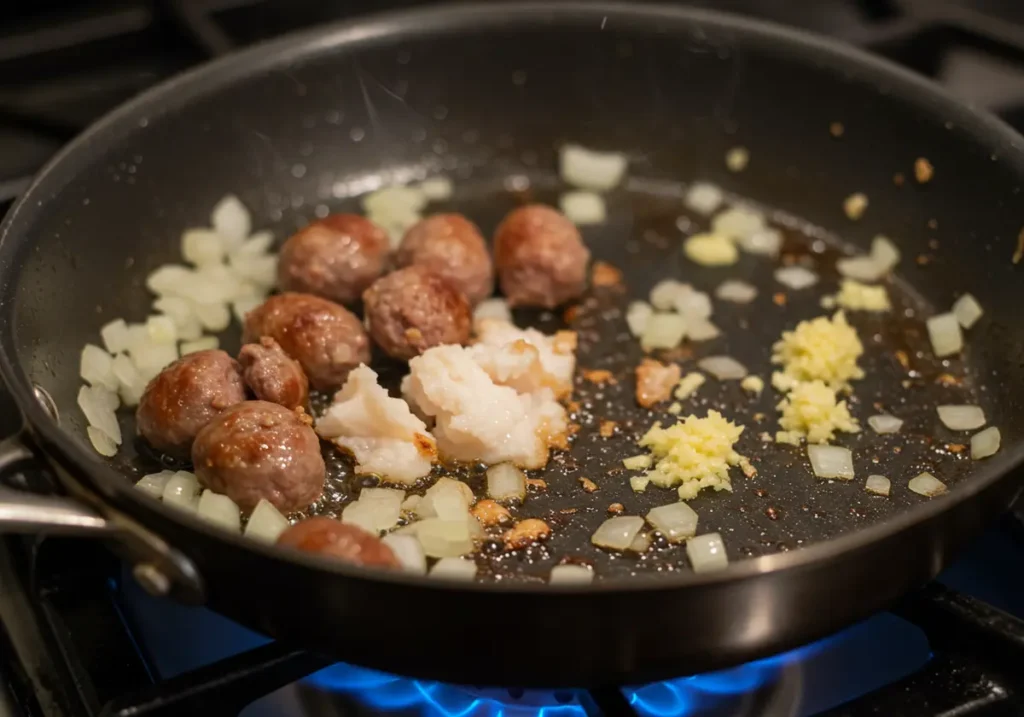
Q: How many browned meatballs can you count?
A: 9